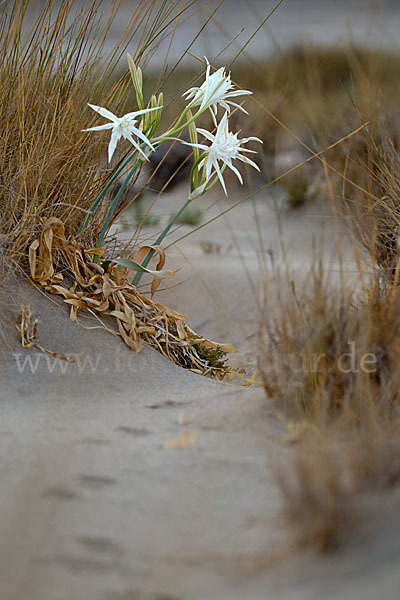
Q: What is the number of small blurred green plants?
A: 3